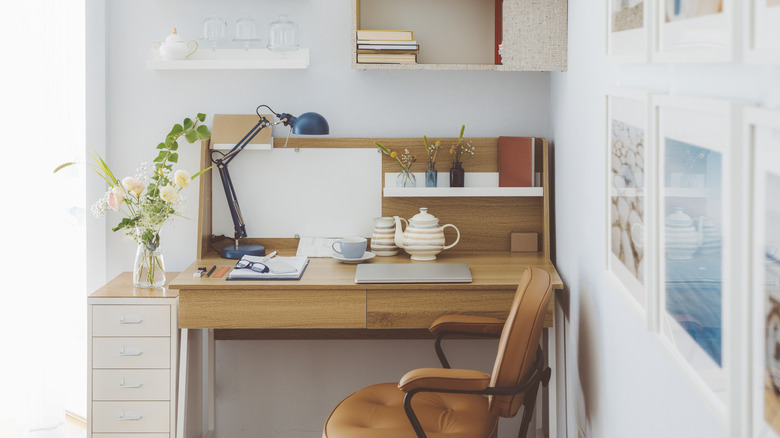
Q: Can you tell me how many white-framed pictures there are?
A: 6